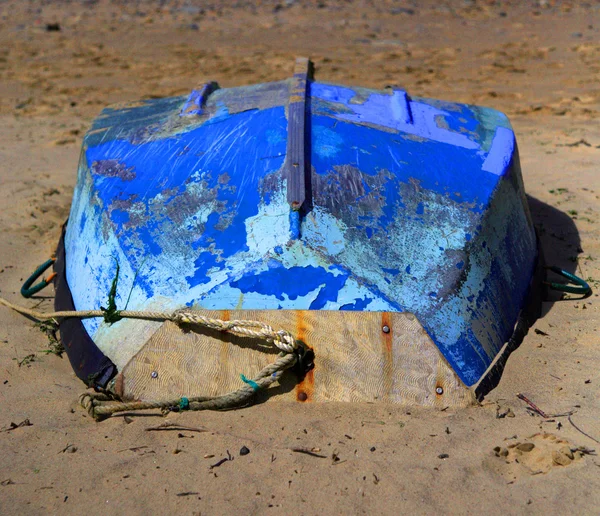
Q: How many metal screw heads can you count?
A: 4